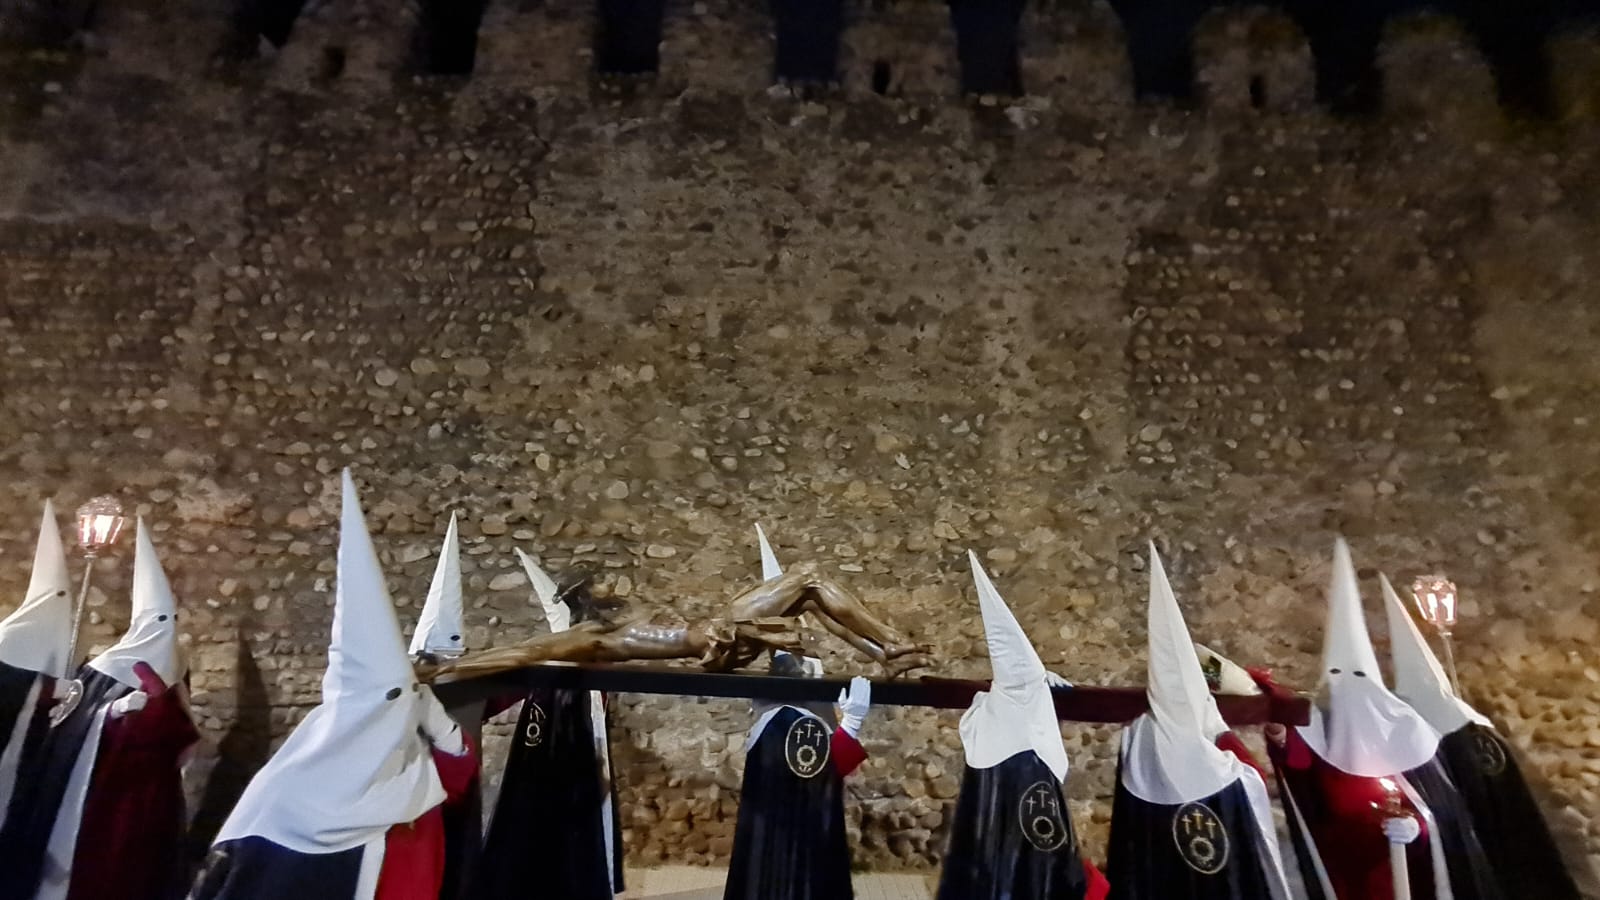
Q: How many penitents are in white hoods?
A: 10